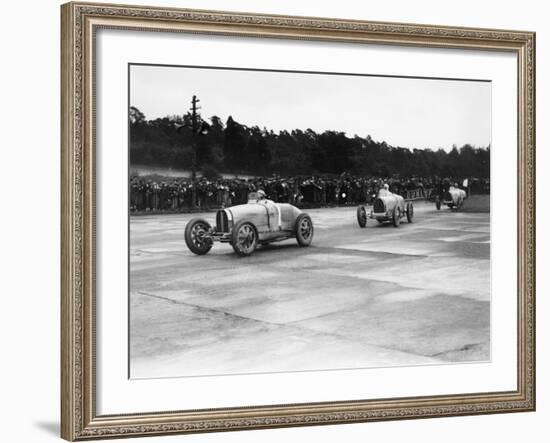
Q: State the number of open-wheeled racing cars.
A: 3